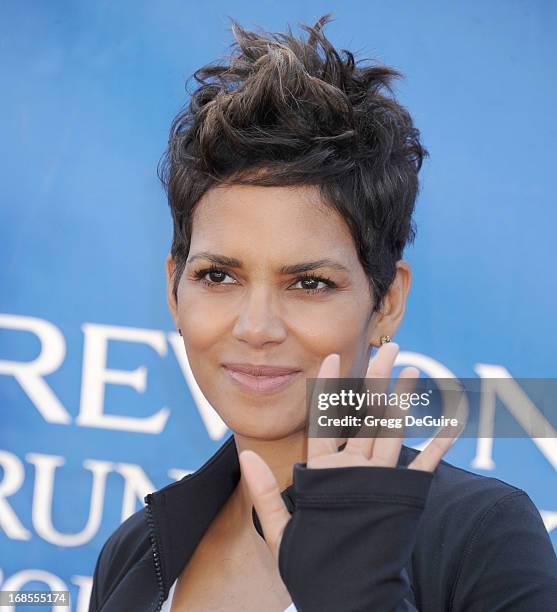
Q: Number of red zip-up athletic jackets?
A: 0